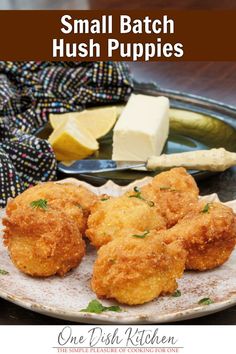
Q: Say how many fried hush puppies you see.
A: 6